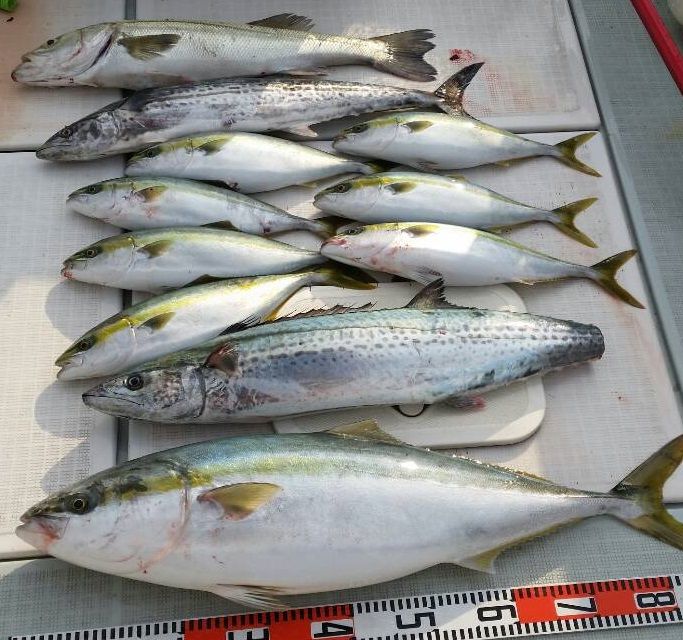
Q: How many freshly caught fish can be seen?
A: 11